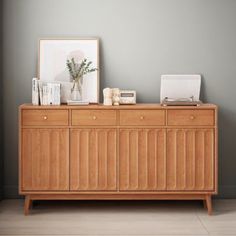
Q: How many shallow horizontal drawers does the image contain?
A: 4